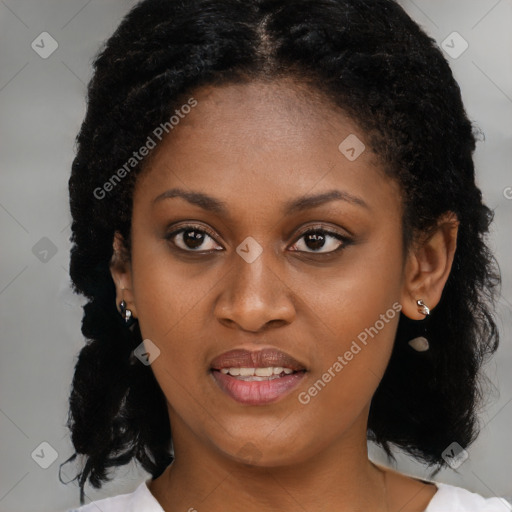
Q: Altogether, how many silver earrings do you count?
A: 2